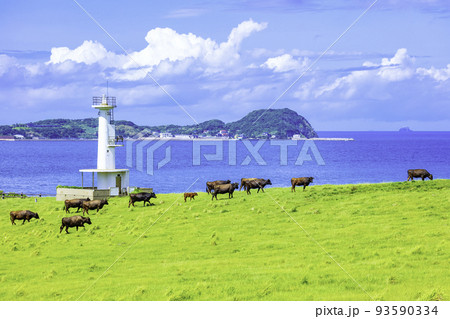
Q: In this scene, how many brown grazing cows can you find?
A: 12